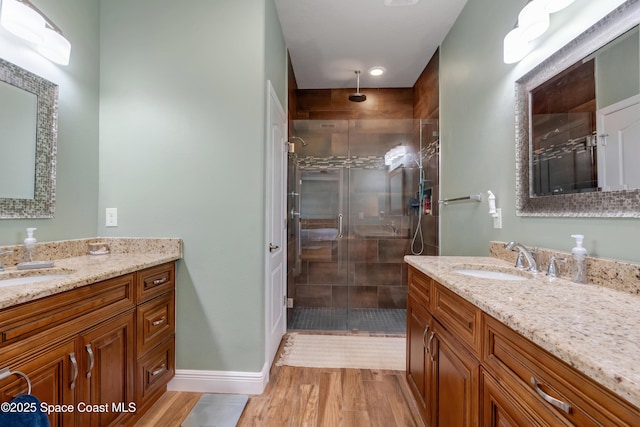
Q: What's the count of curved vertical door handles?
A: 4